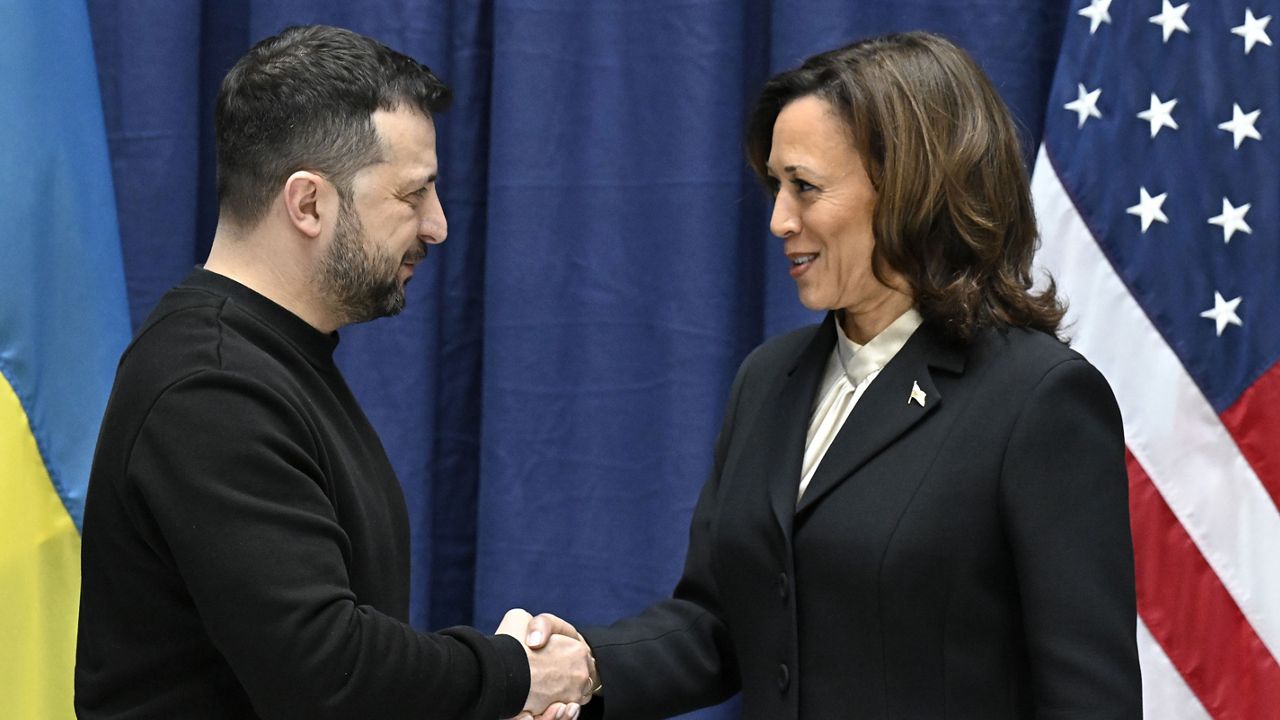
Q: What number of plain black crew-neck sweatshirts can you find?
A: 1